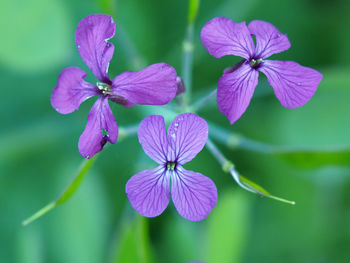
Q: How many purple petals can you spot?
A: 12